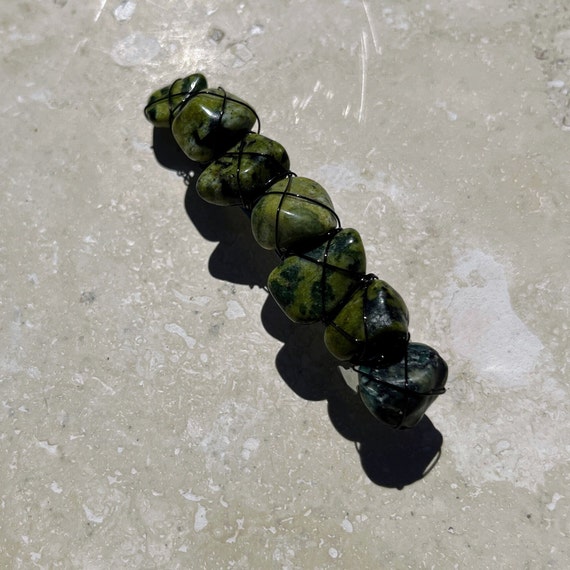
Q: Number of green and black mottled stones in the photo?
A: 7